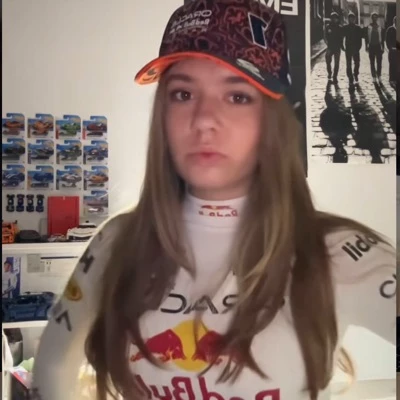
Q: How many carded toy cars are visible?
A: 13